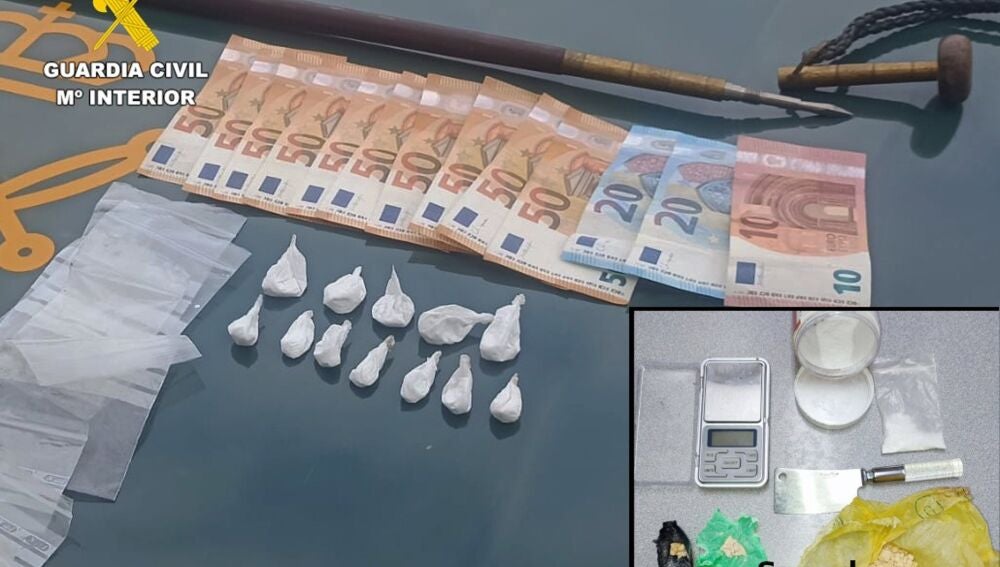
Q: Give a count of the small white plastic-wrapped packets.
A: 12